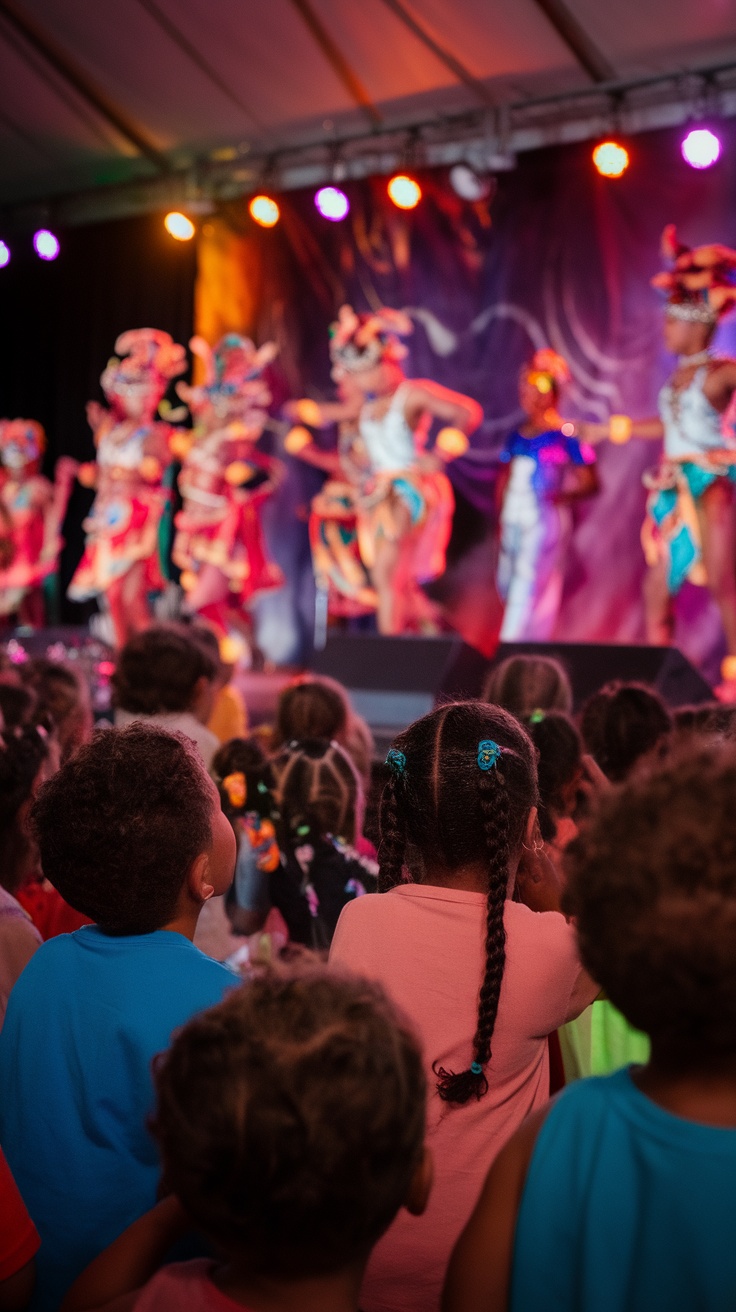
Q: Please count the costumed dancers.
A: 7